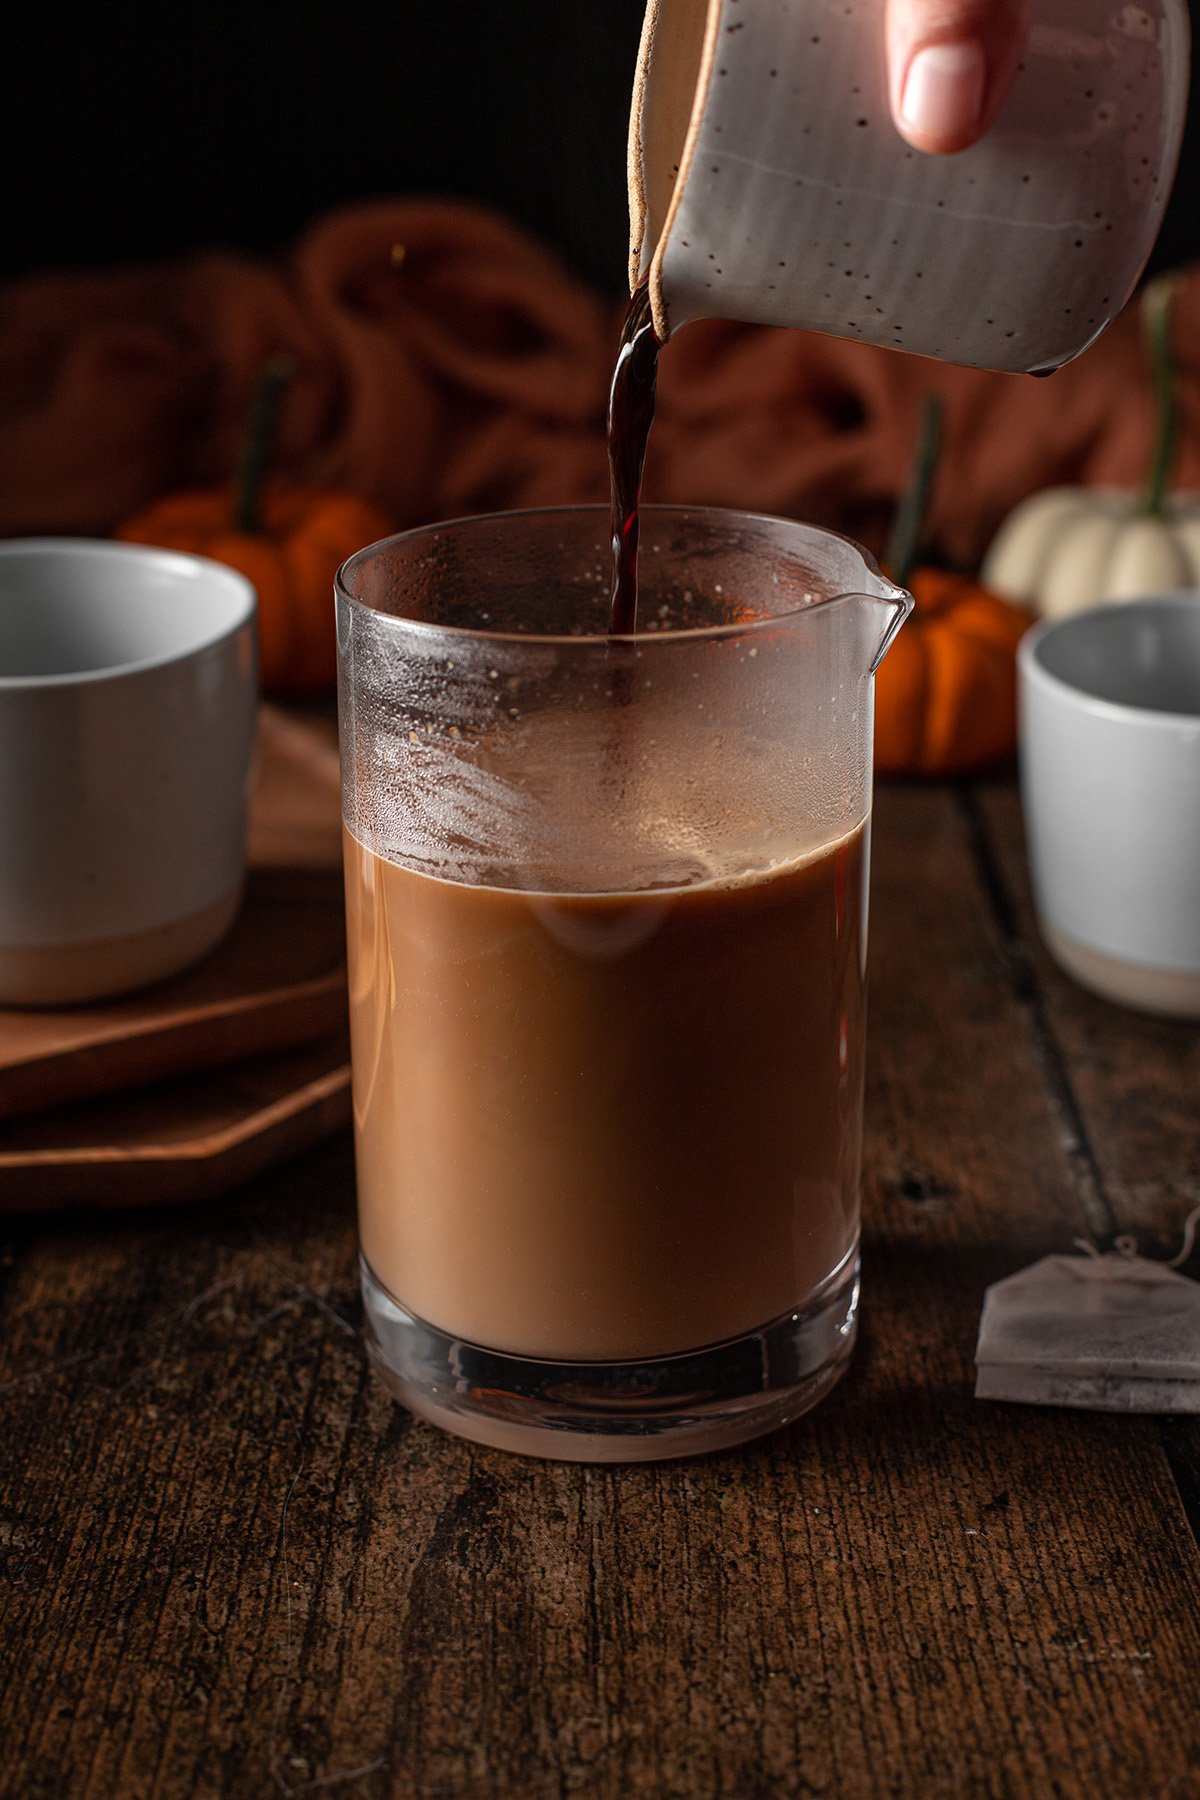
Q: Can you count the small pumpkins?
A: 3